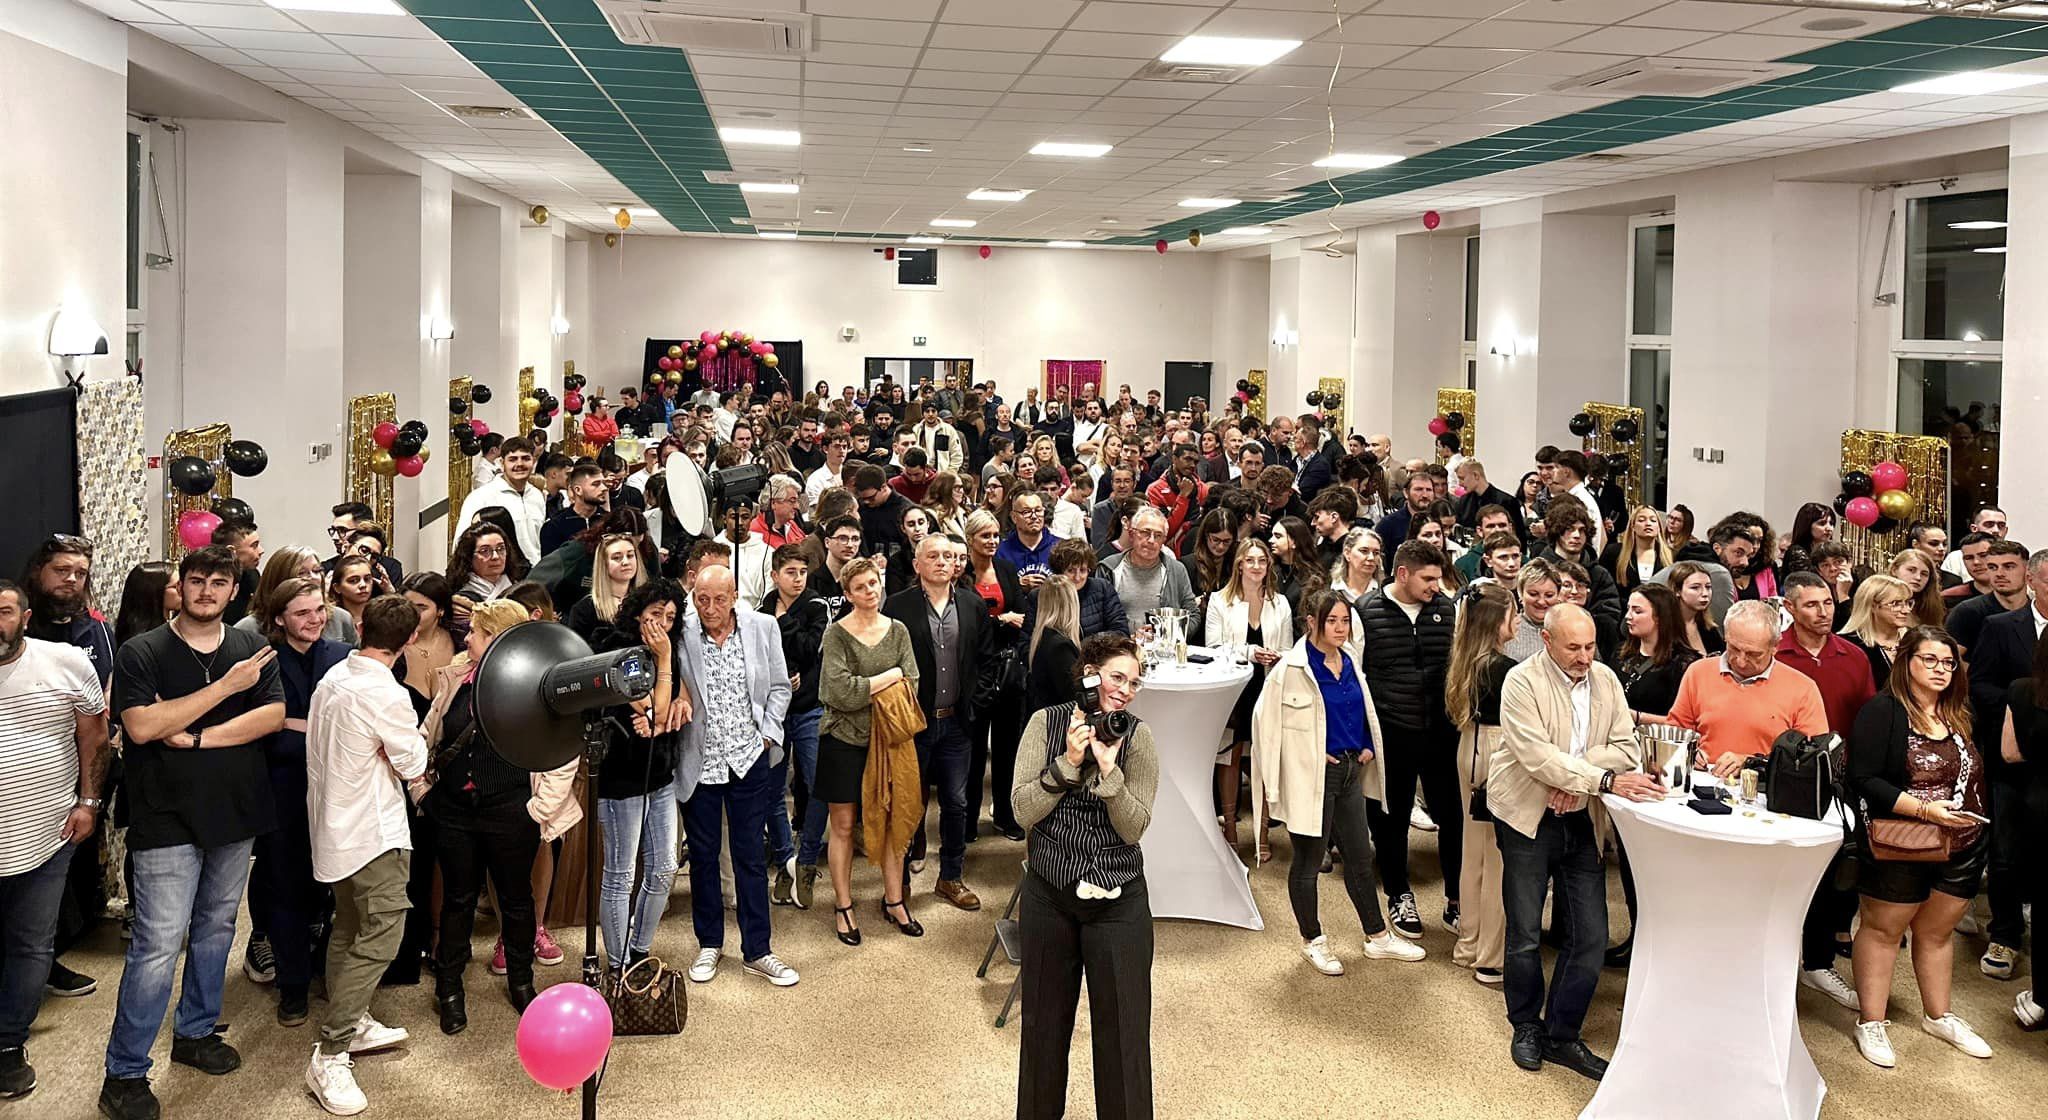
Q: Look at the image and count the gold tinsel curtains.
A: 10